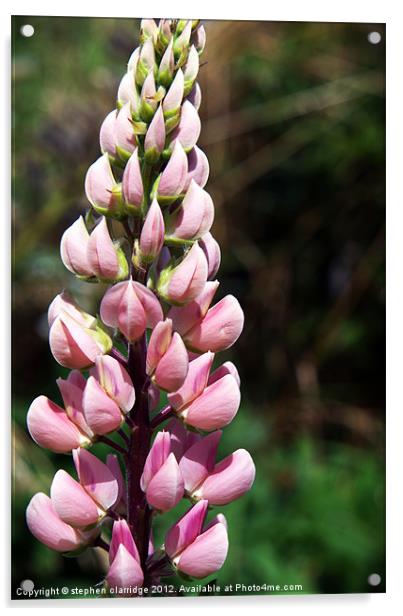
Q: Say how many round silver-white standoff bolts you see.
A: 4